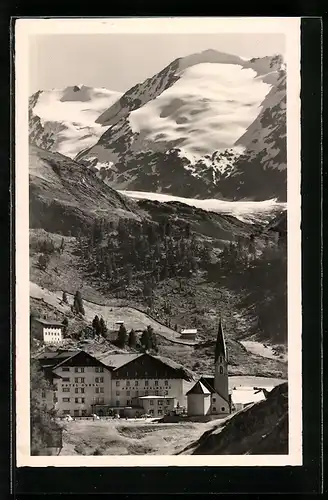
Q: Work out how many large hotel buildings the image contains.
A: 2